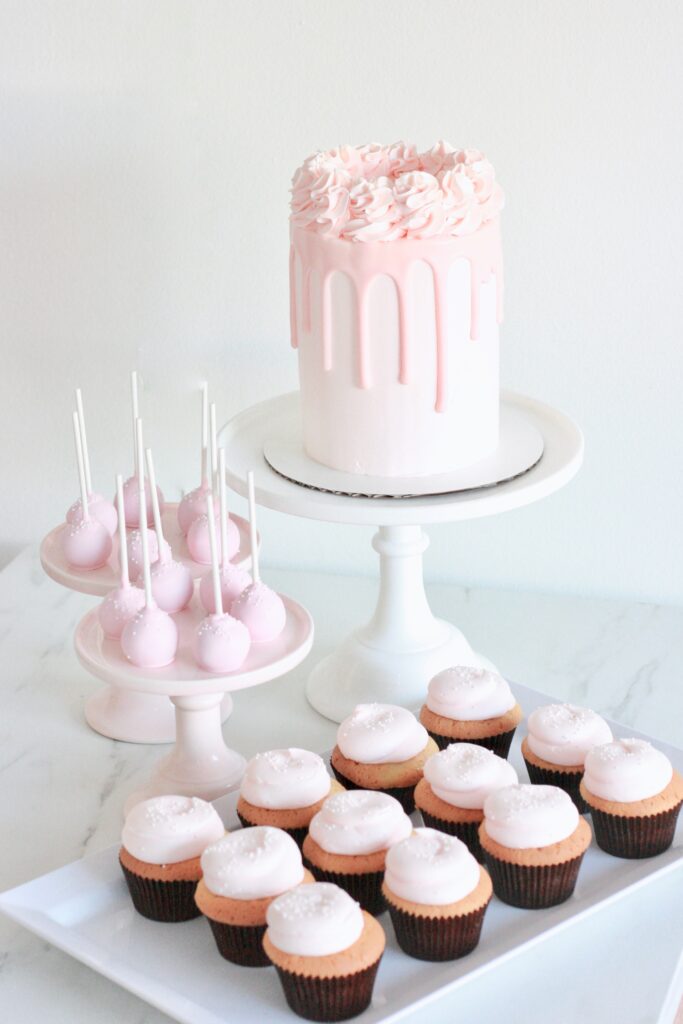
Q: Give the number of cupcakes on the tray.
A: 12